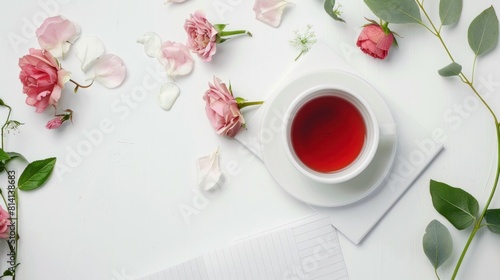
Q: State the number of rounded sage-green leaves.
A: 5